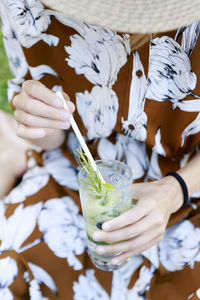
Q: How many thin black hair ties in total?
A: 1